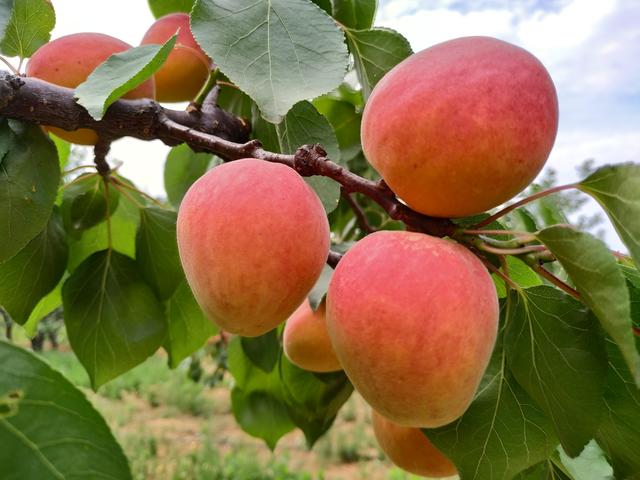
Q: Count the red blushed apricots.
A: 7